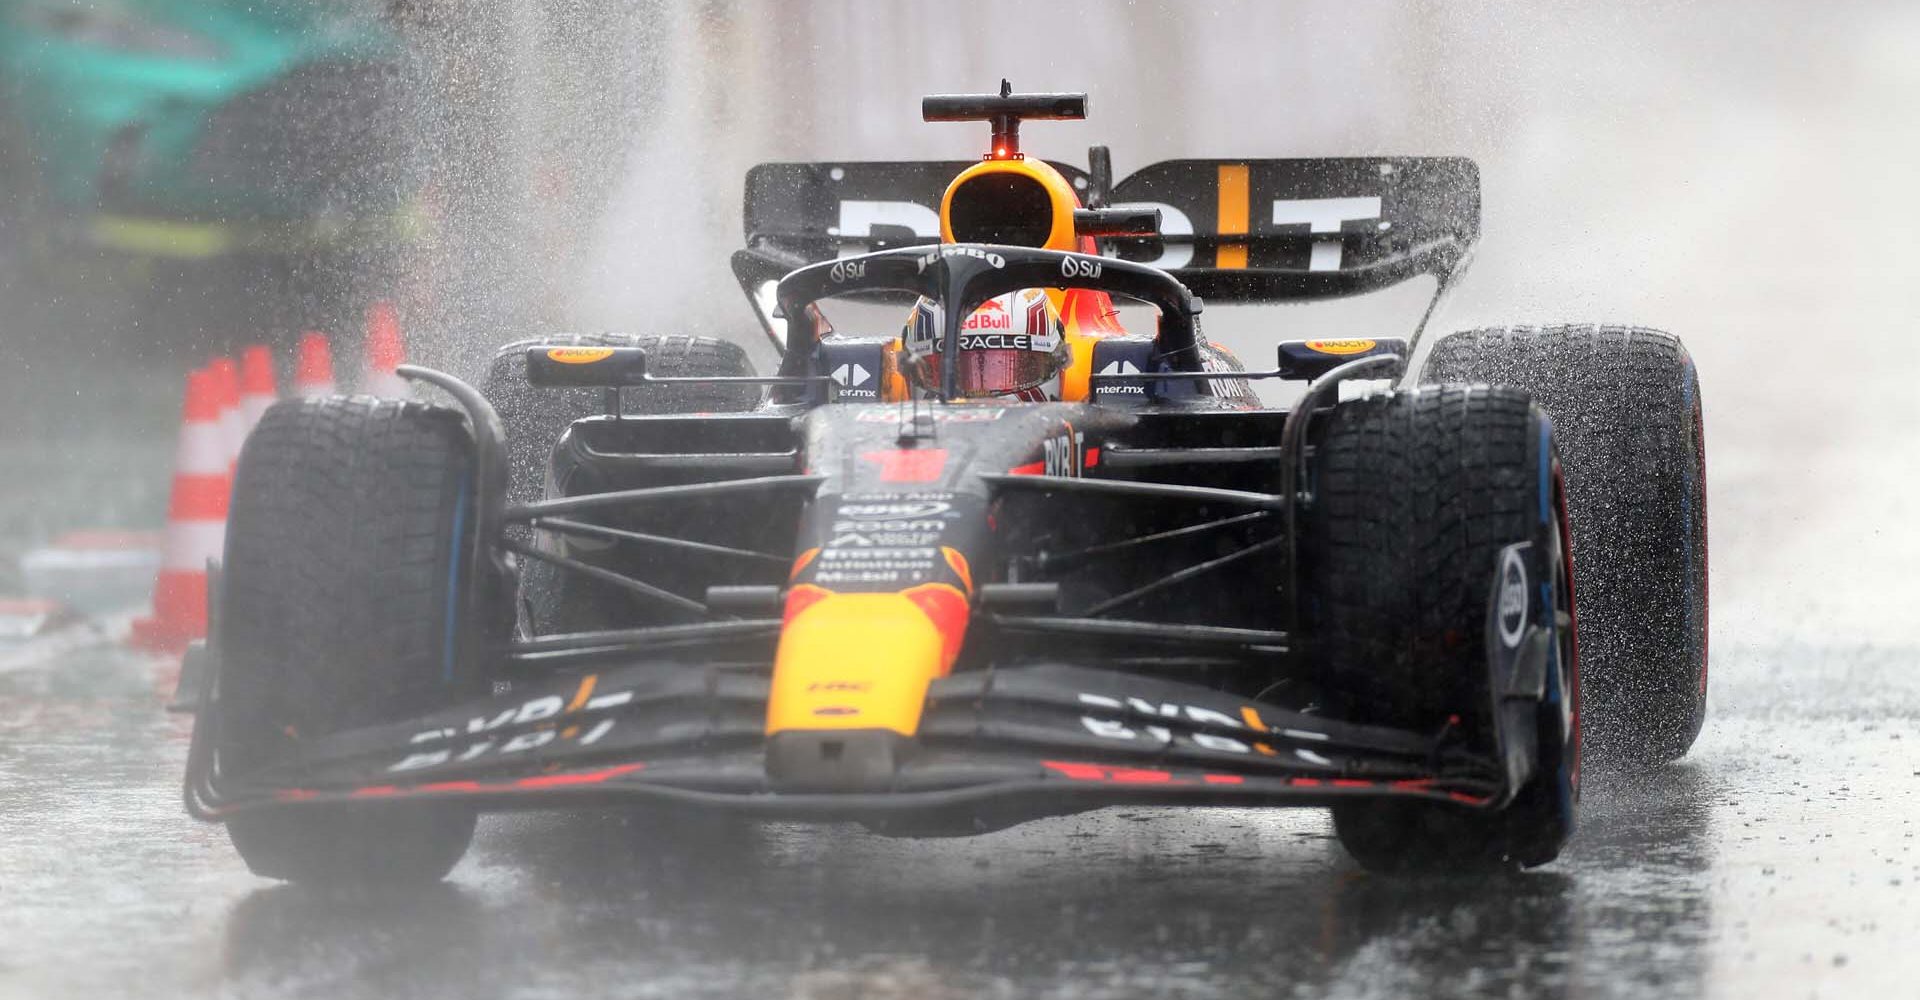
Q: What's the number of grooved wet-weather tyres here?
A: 4